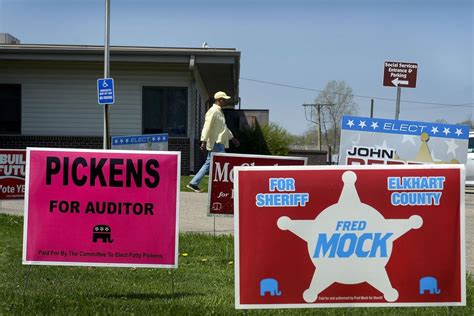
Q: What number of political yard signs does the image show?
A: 6